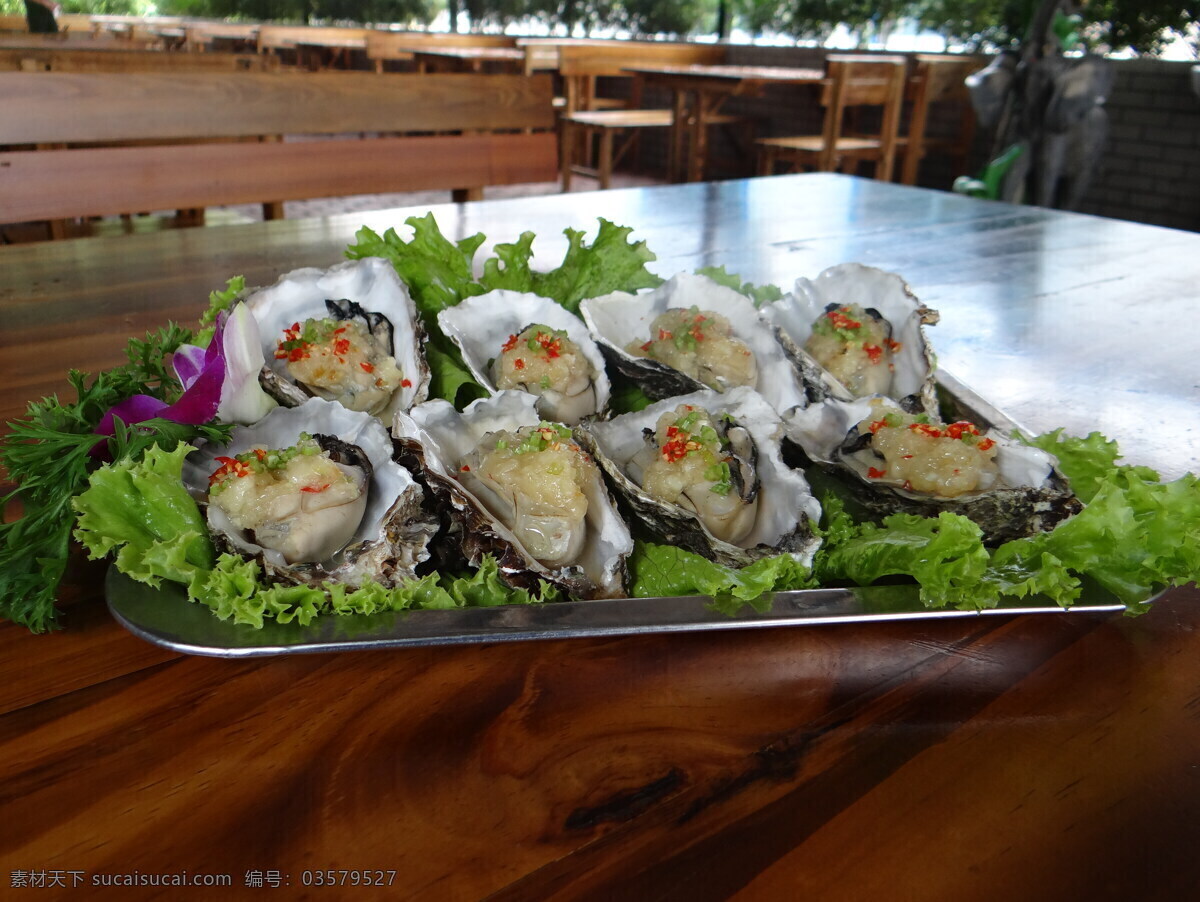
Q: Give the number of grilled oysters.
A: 8